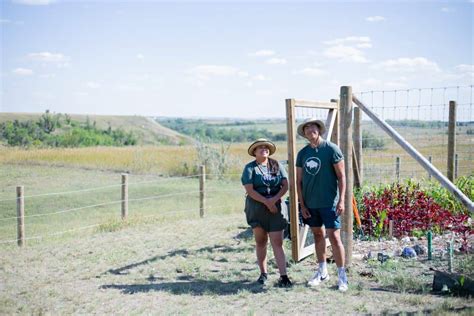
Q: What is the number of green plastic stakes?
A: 2